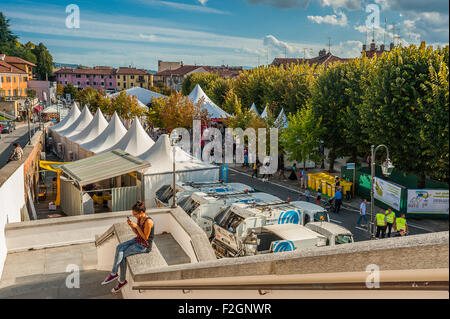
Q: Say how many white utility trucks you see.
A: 4